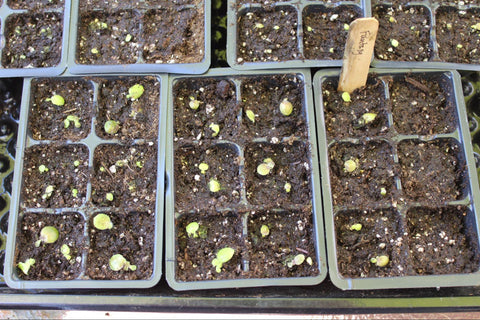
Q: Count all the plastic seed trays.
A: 7